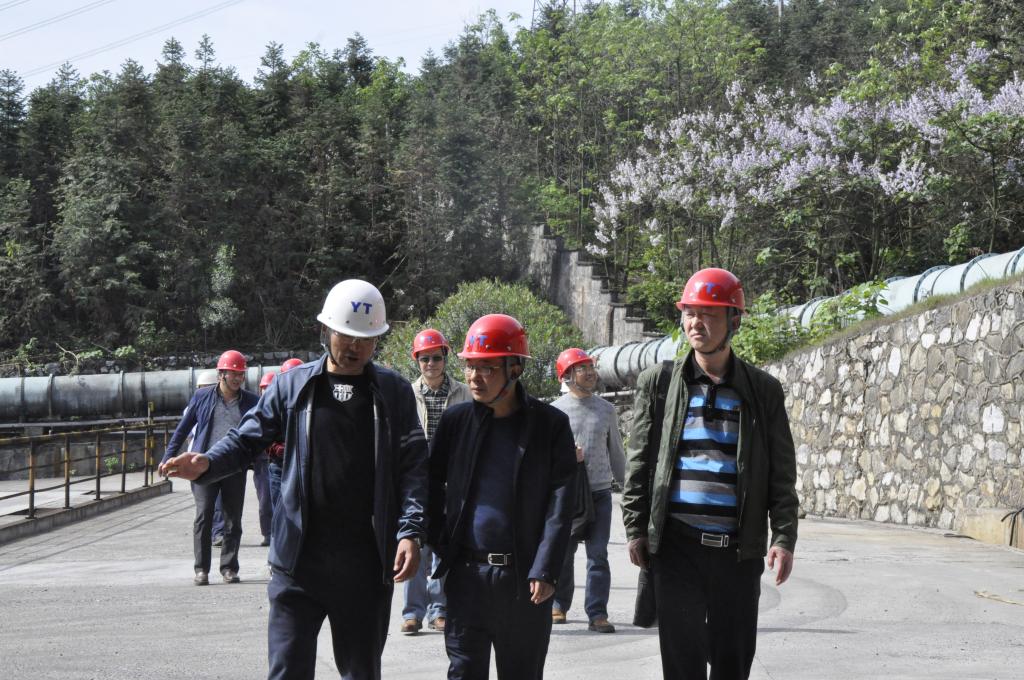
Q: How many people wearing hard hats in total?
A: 9